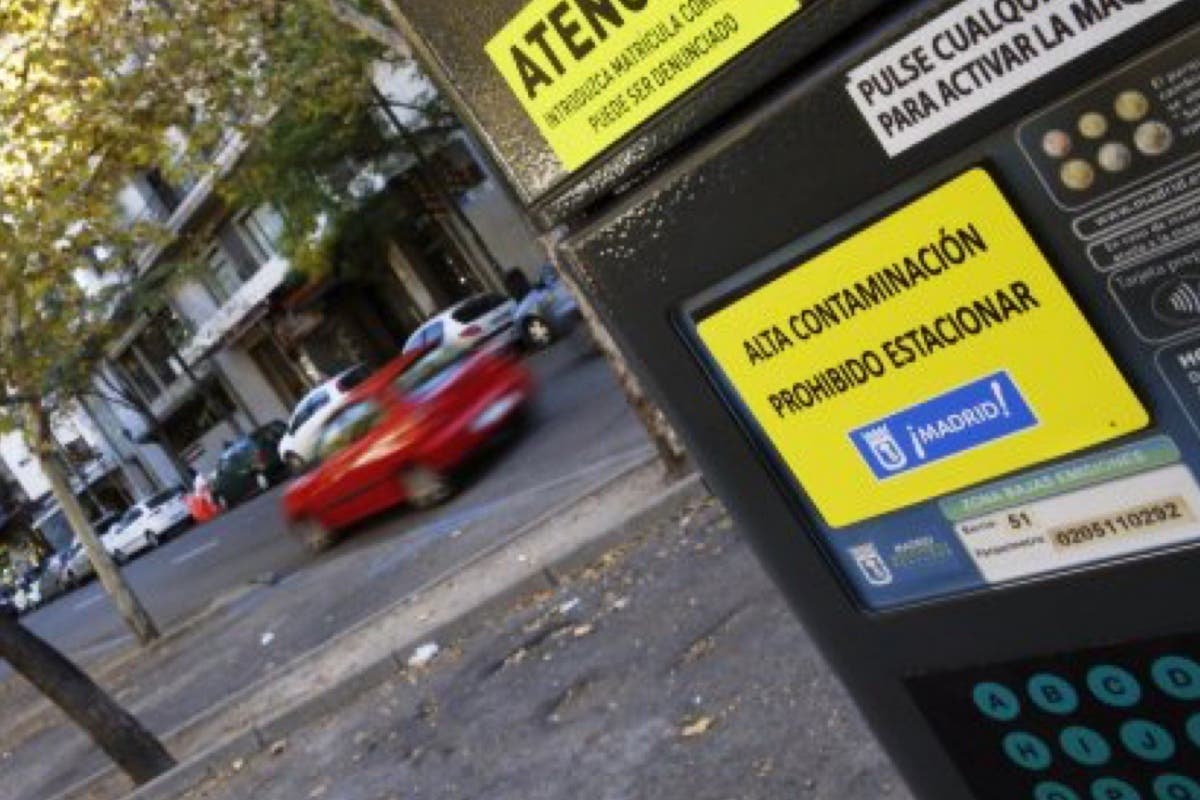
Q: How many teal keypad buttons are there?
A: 11